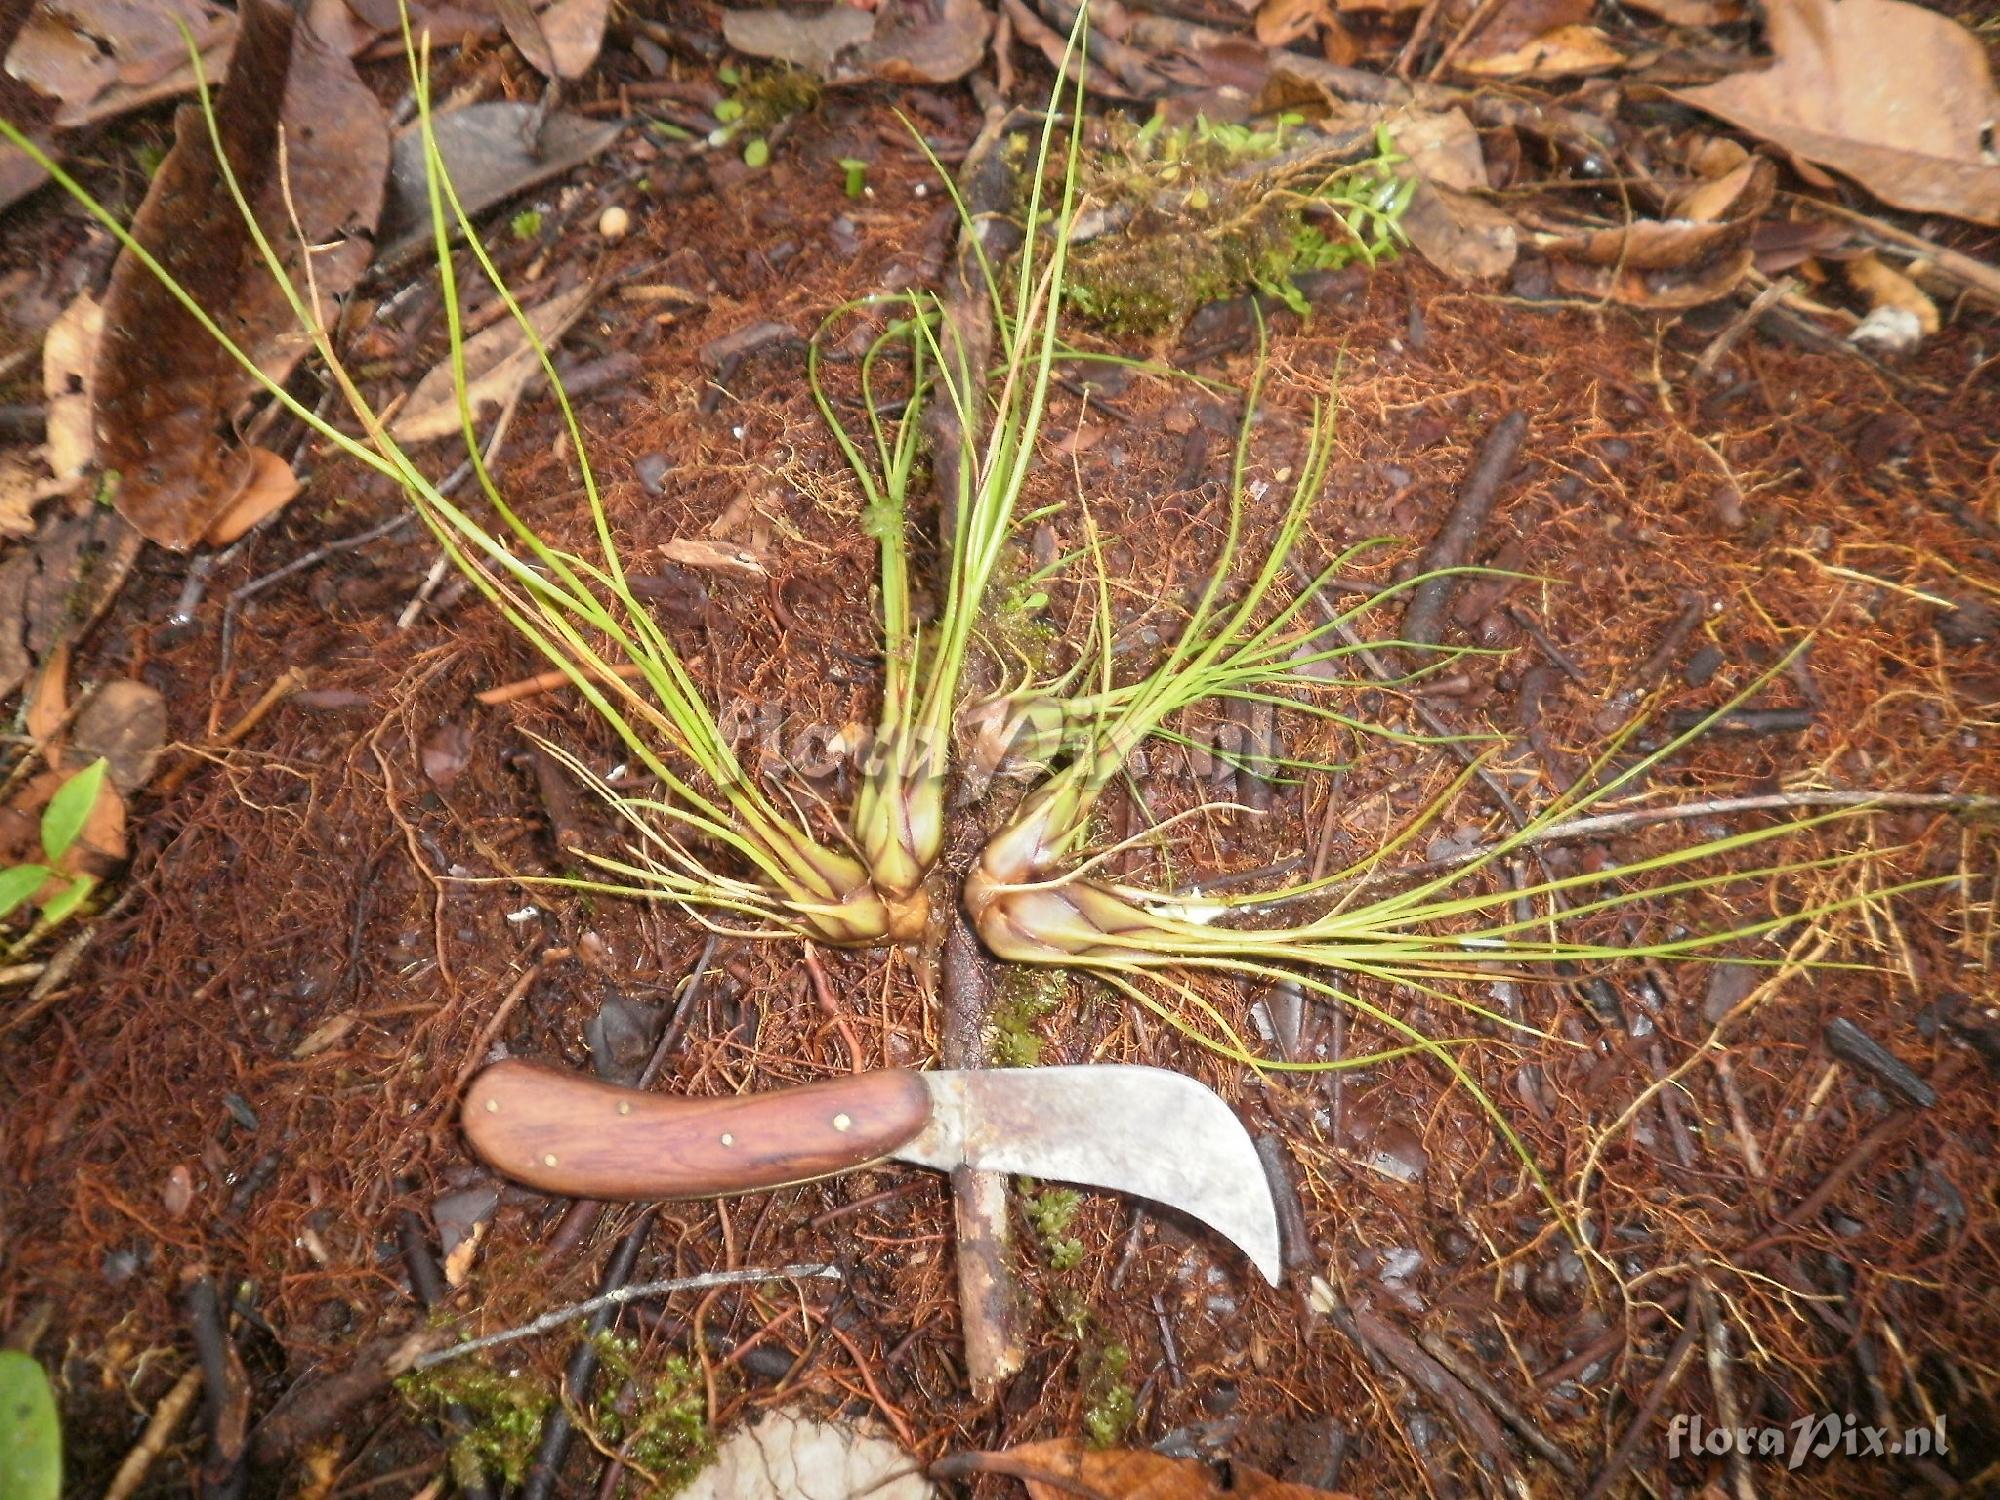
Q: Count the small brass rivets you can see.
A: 5